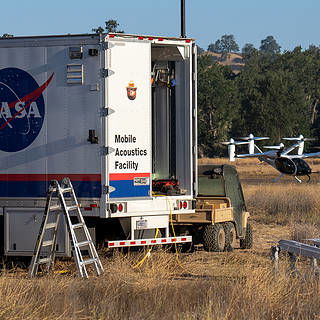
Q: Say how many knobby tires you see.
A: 3